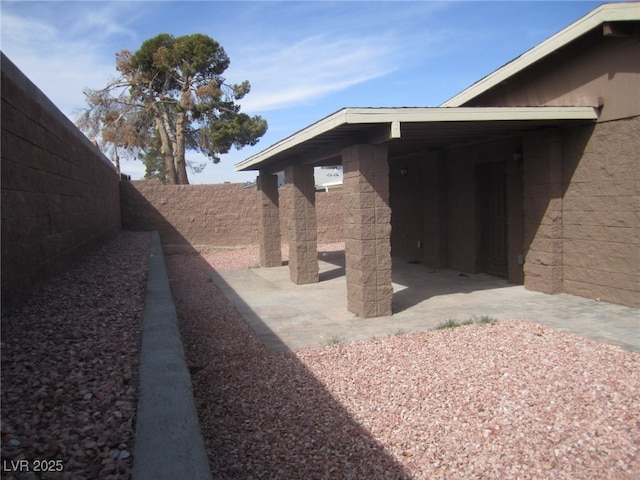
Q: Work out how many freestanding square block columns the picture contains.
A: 3